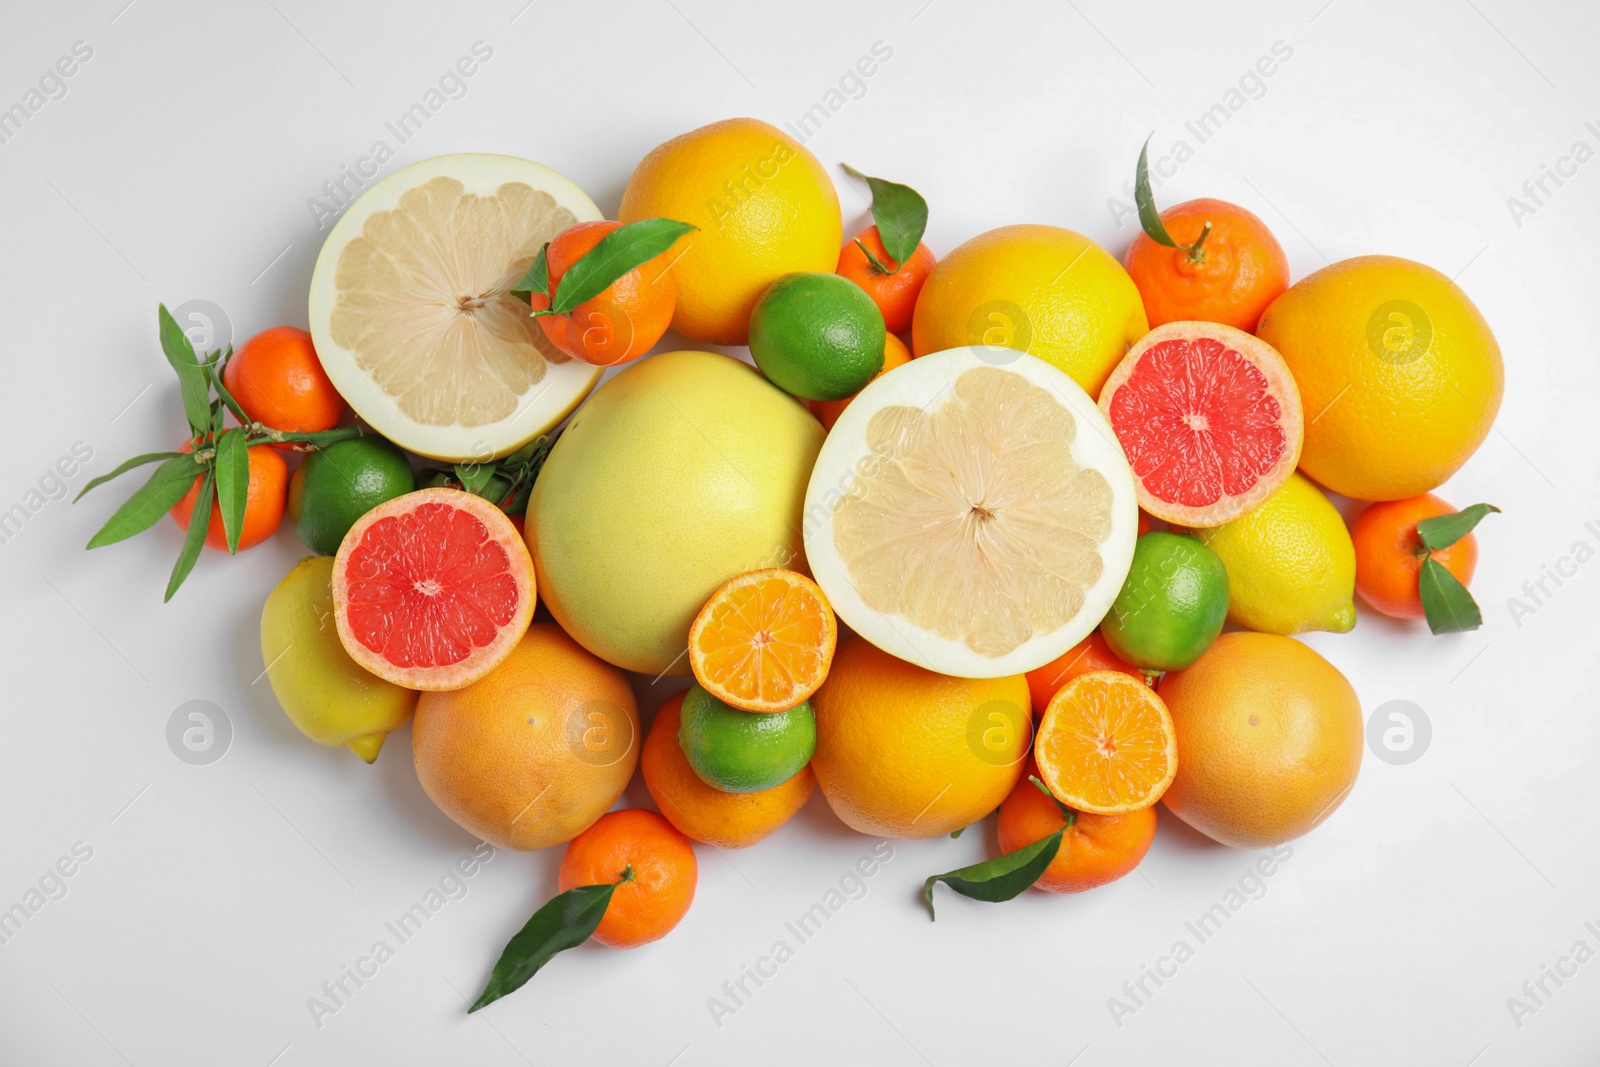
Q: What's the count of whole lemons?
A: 2